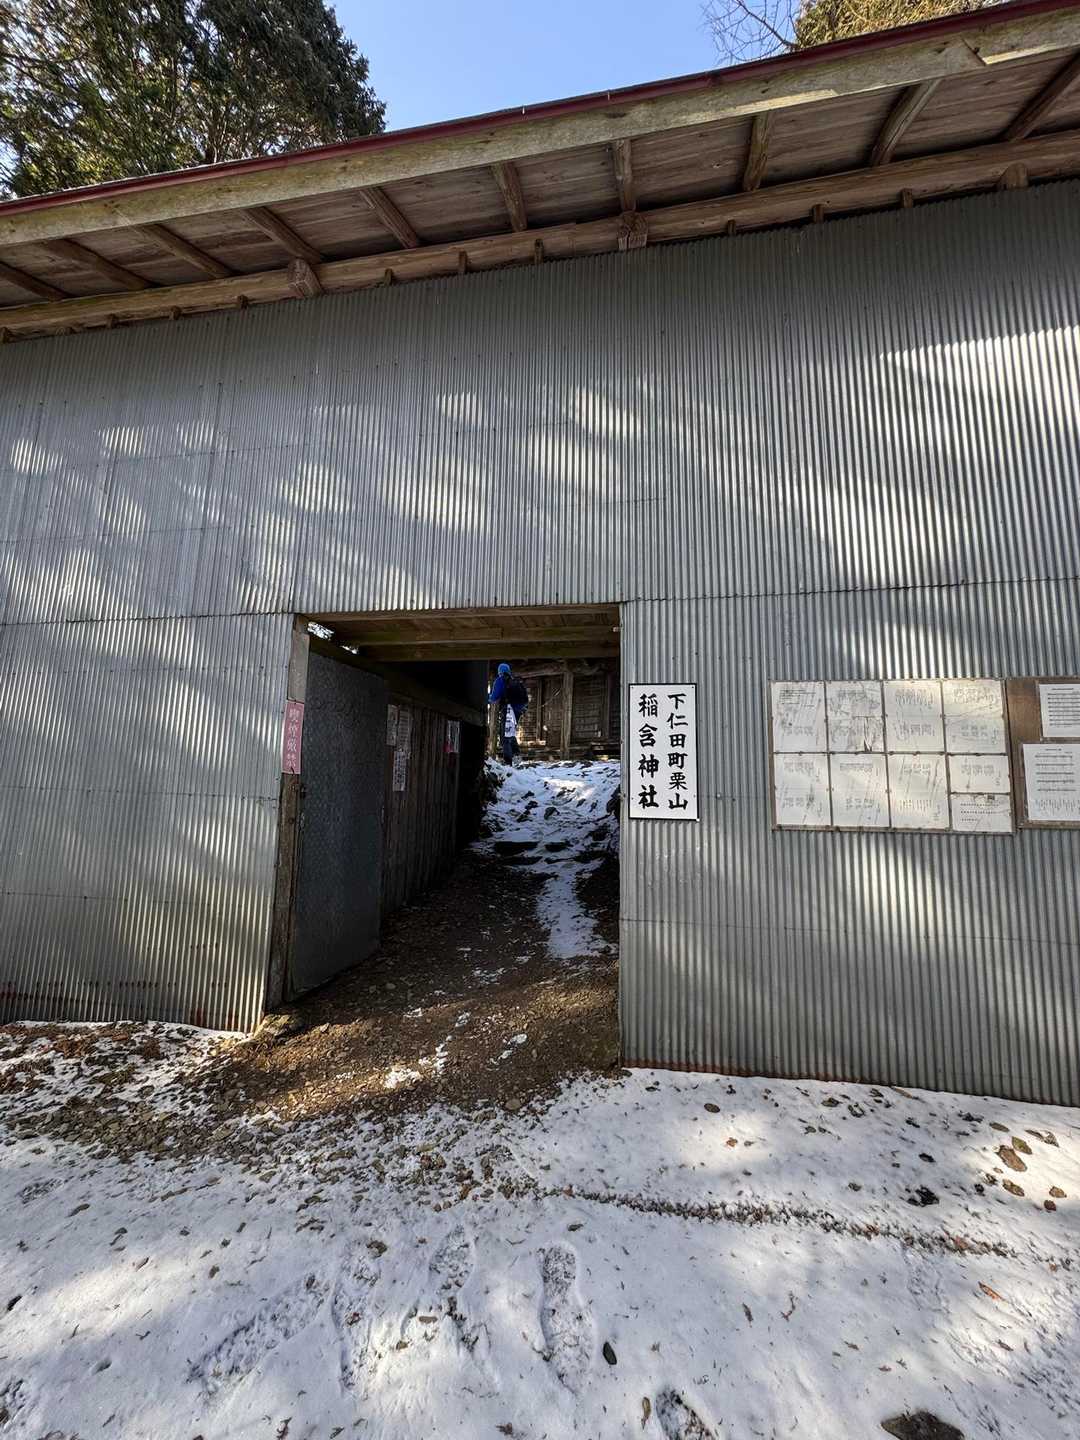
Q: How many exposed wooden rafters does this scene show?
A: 10